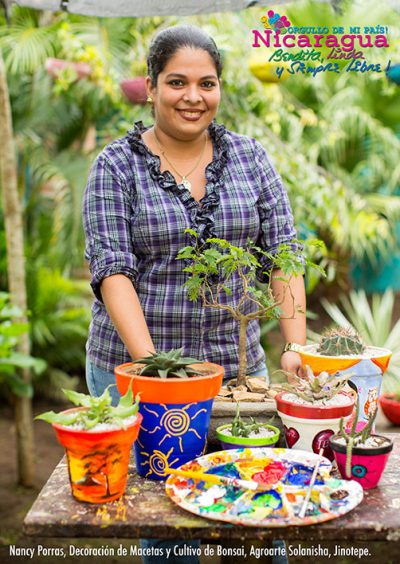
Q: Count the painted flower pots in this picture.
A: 6